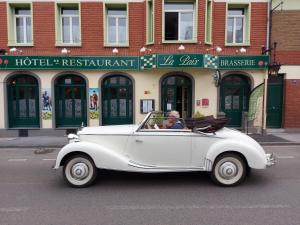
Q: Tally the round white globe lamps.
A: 7